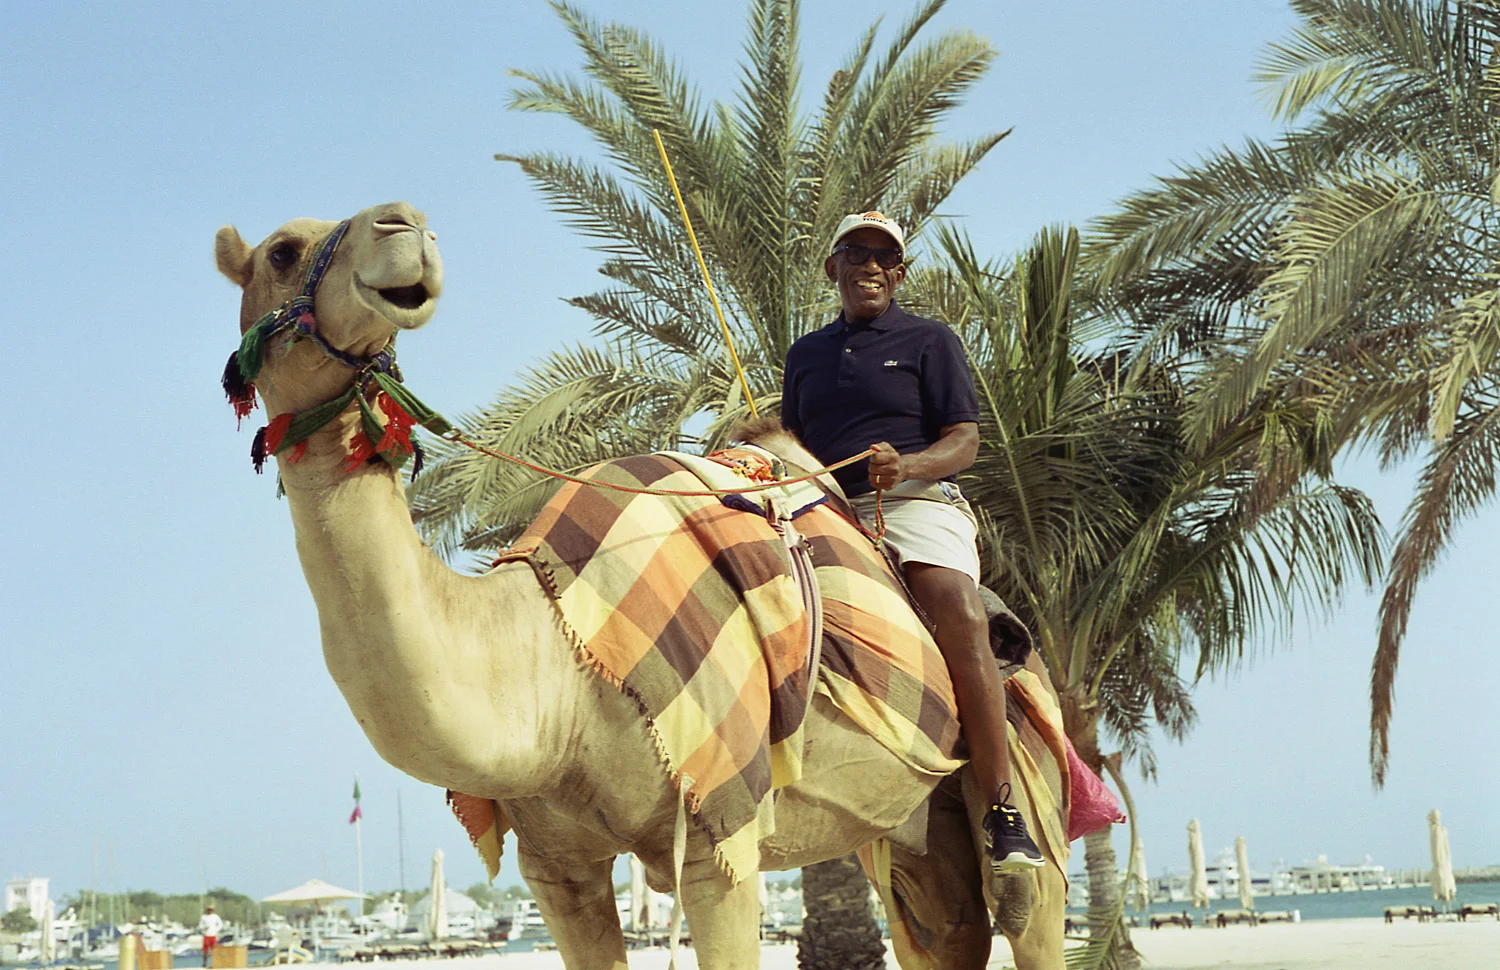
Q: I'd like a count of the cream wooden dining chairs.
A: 0